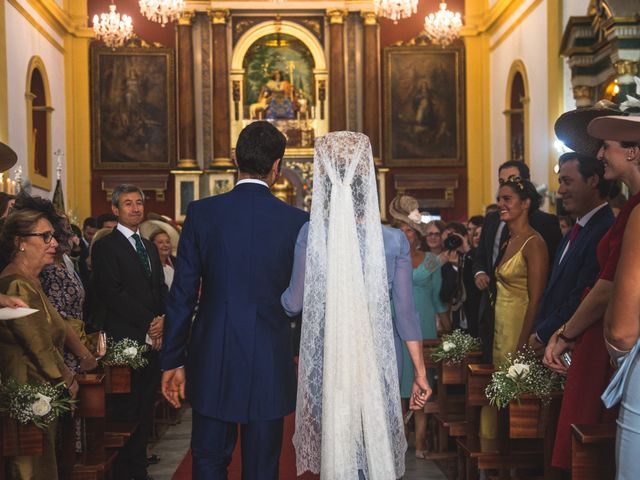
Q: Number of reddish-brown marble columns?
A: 4